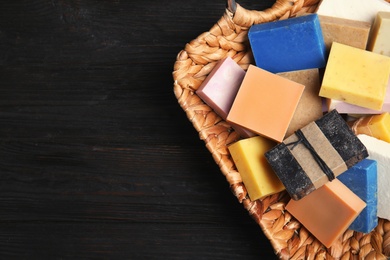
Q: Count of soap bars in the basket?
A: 15